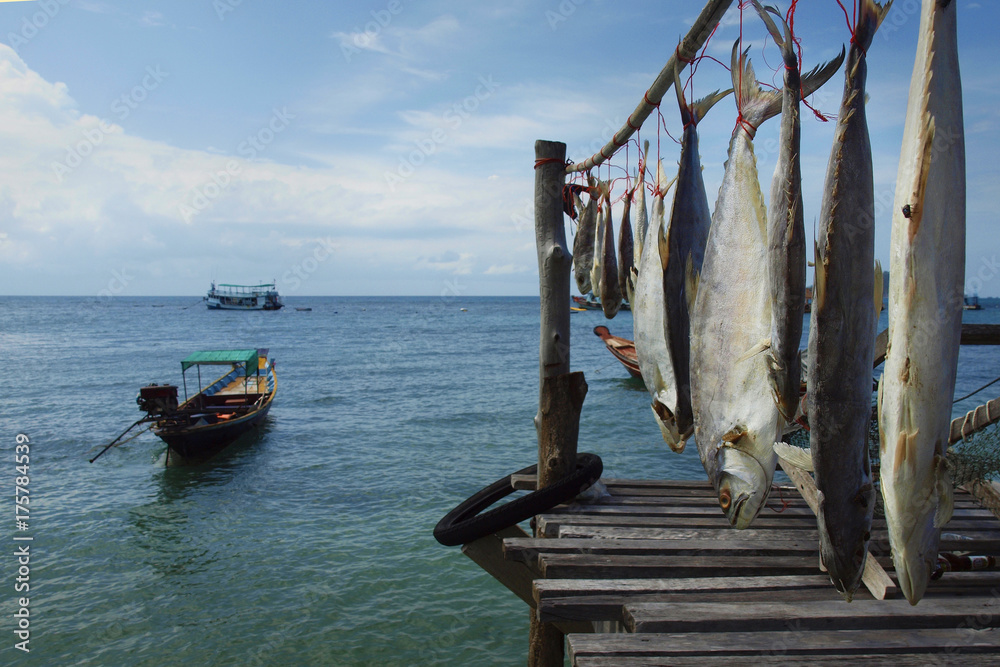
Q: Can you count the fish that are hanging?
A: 11